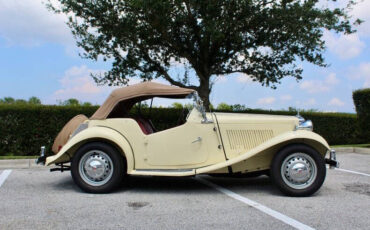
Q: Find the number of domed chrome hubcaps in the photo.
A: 2